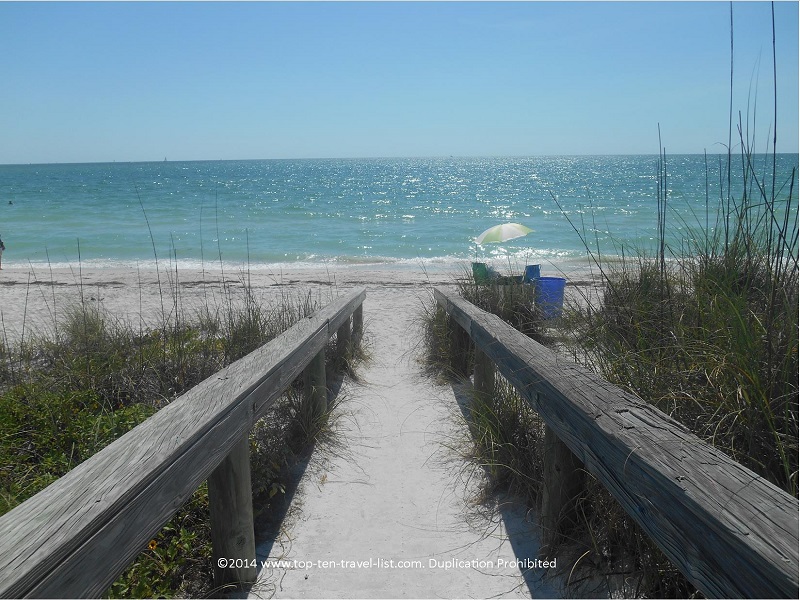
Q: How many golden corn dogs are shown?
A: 0